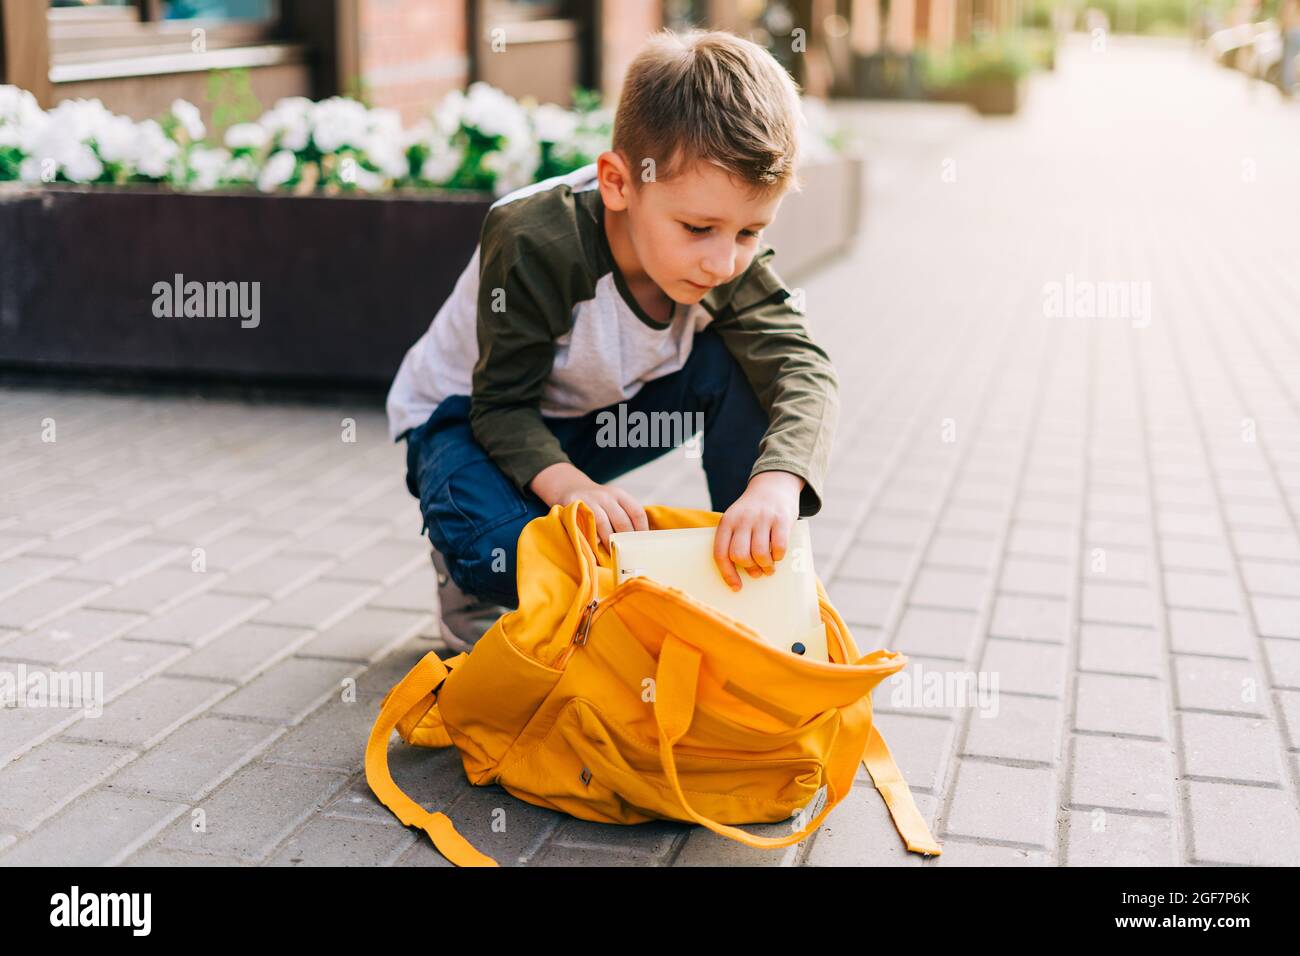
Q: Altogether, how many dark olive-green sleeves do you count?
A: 2